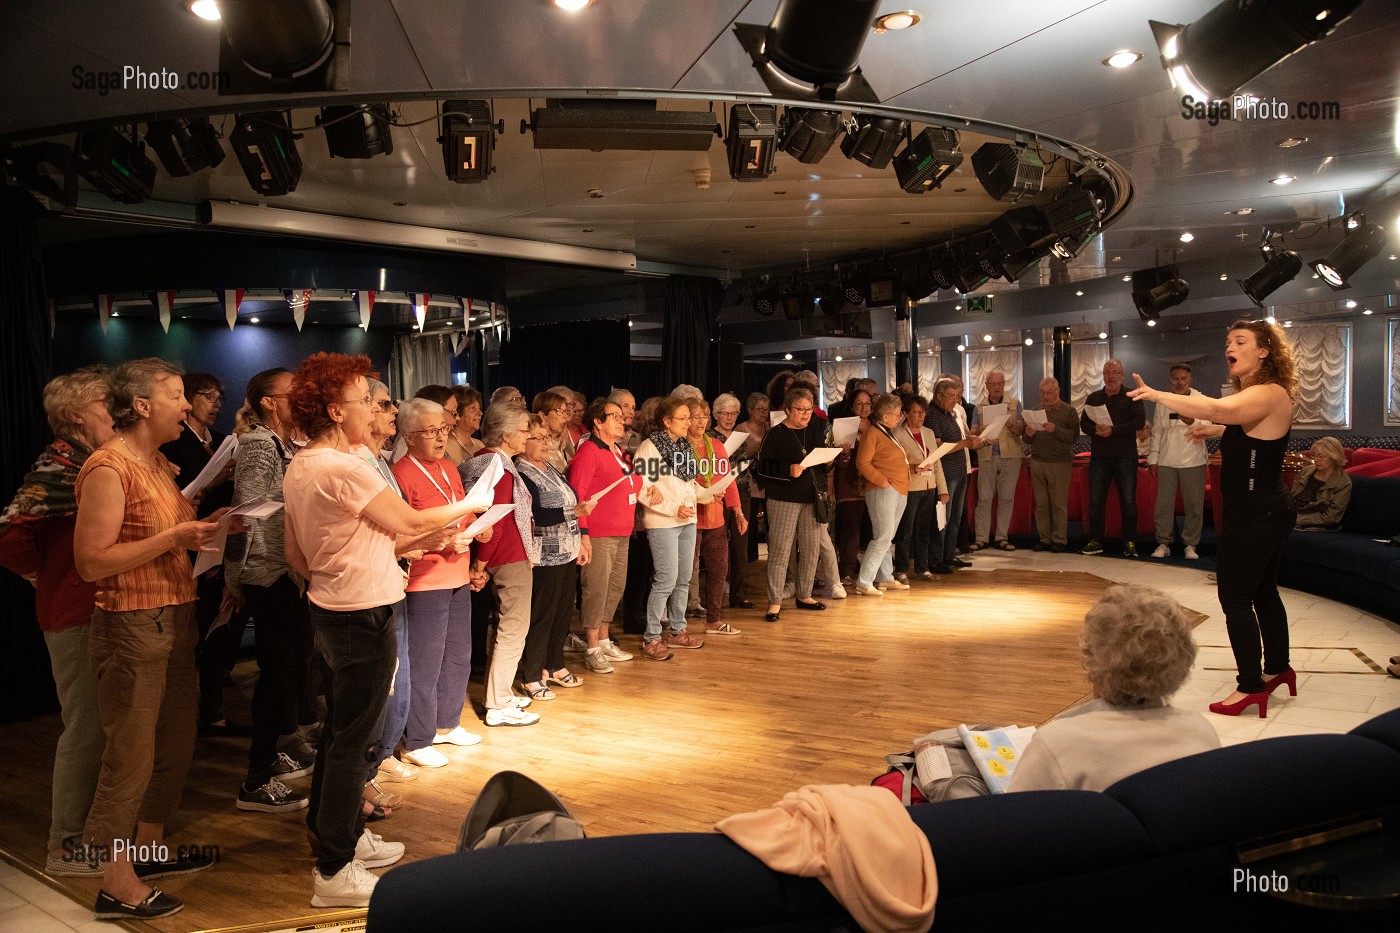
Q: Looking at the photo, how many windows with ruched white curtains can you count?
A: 6